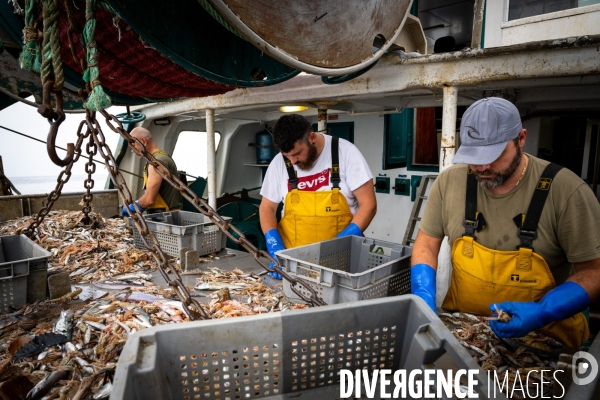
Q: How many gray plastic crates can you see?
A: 4